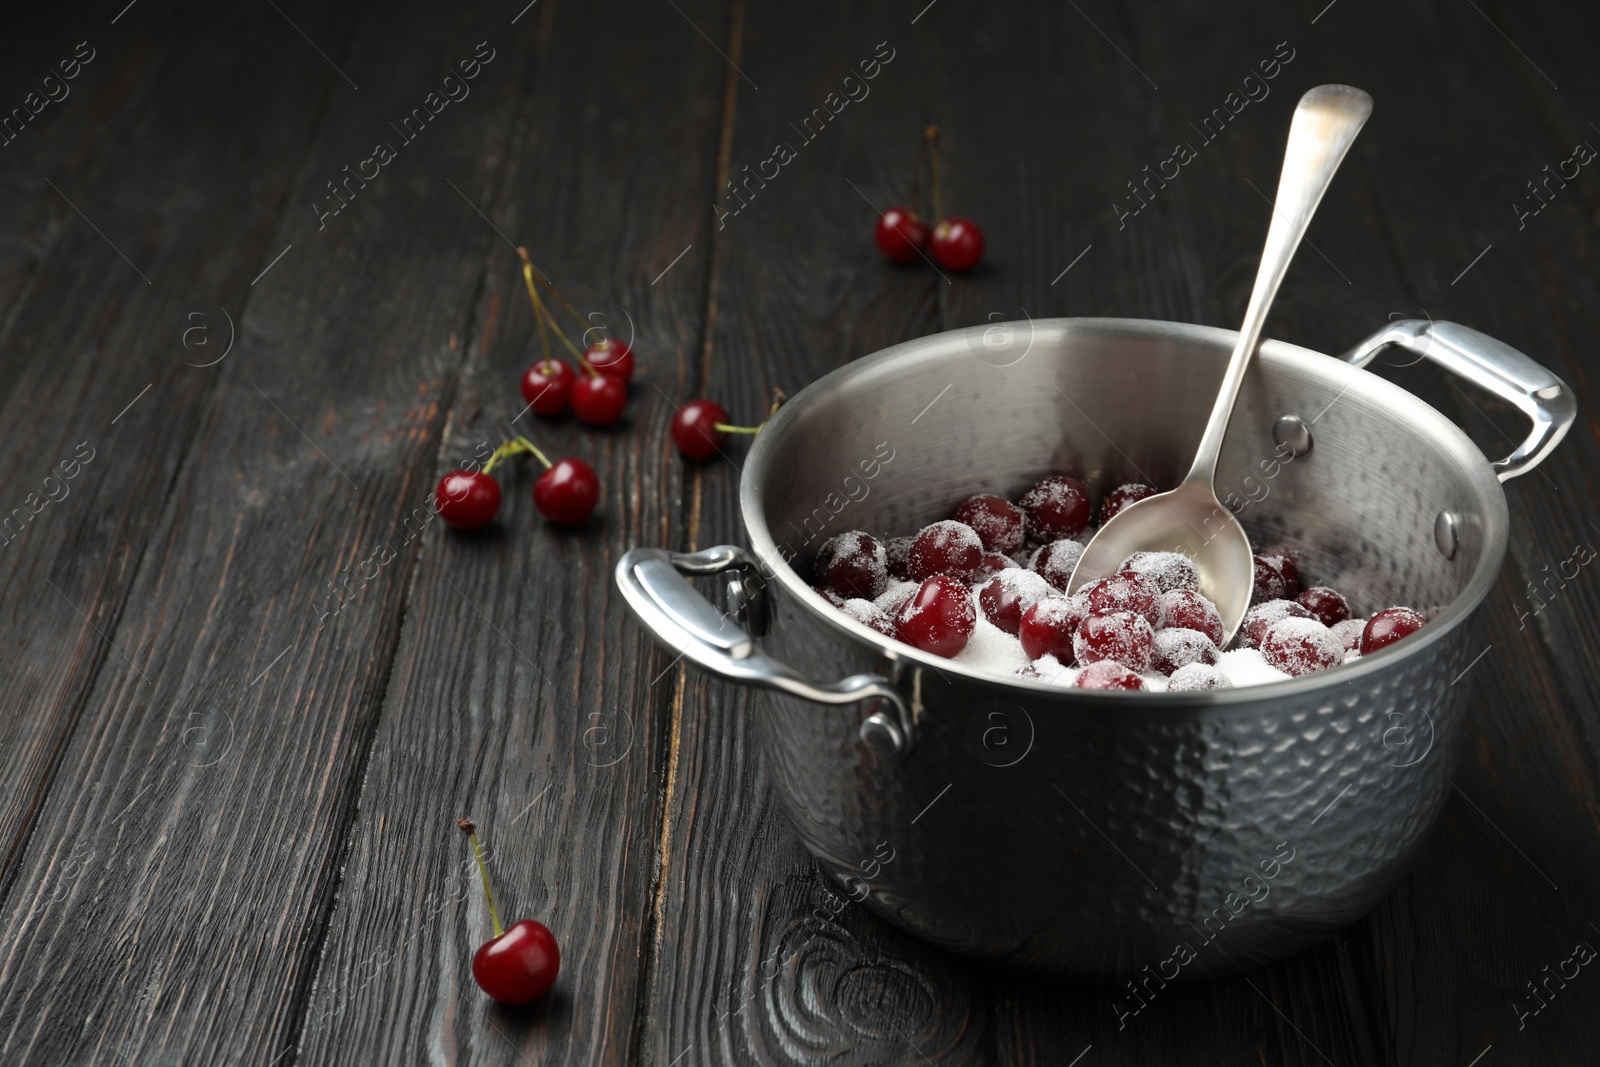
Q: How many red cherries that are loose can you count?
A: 9